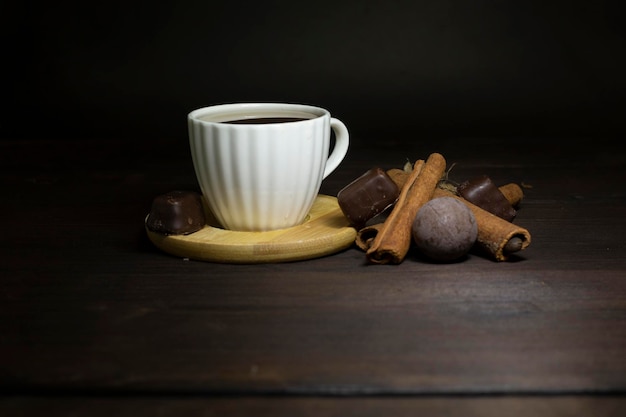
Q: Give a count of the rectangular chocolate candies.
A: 3